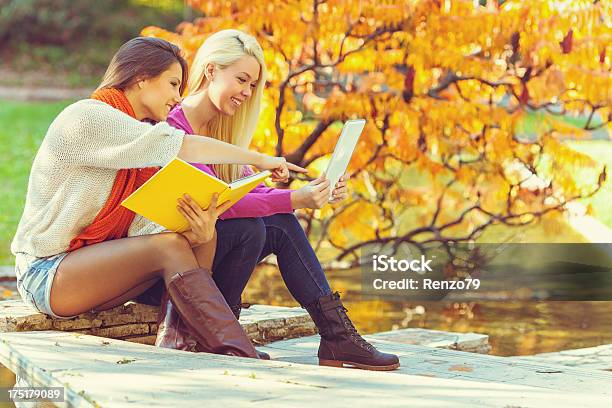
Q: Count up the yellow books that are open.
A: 1